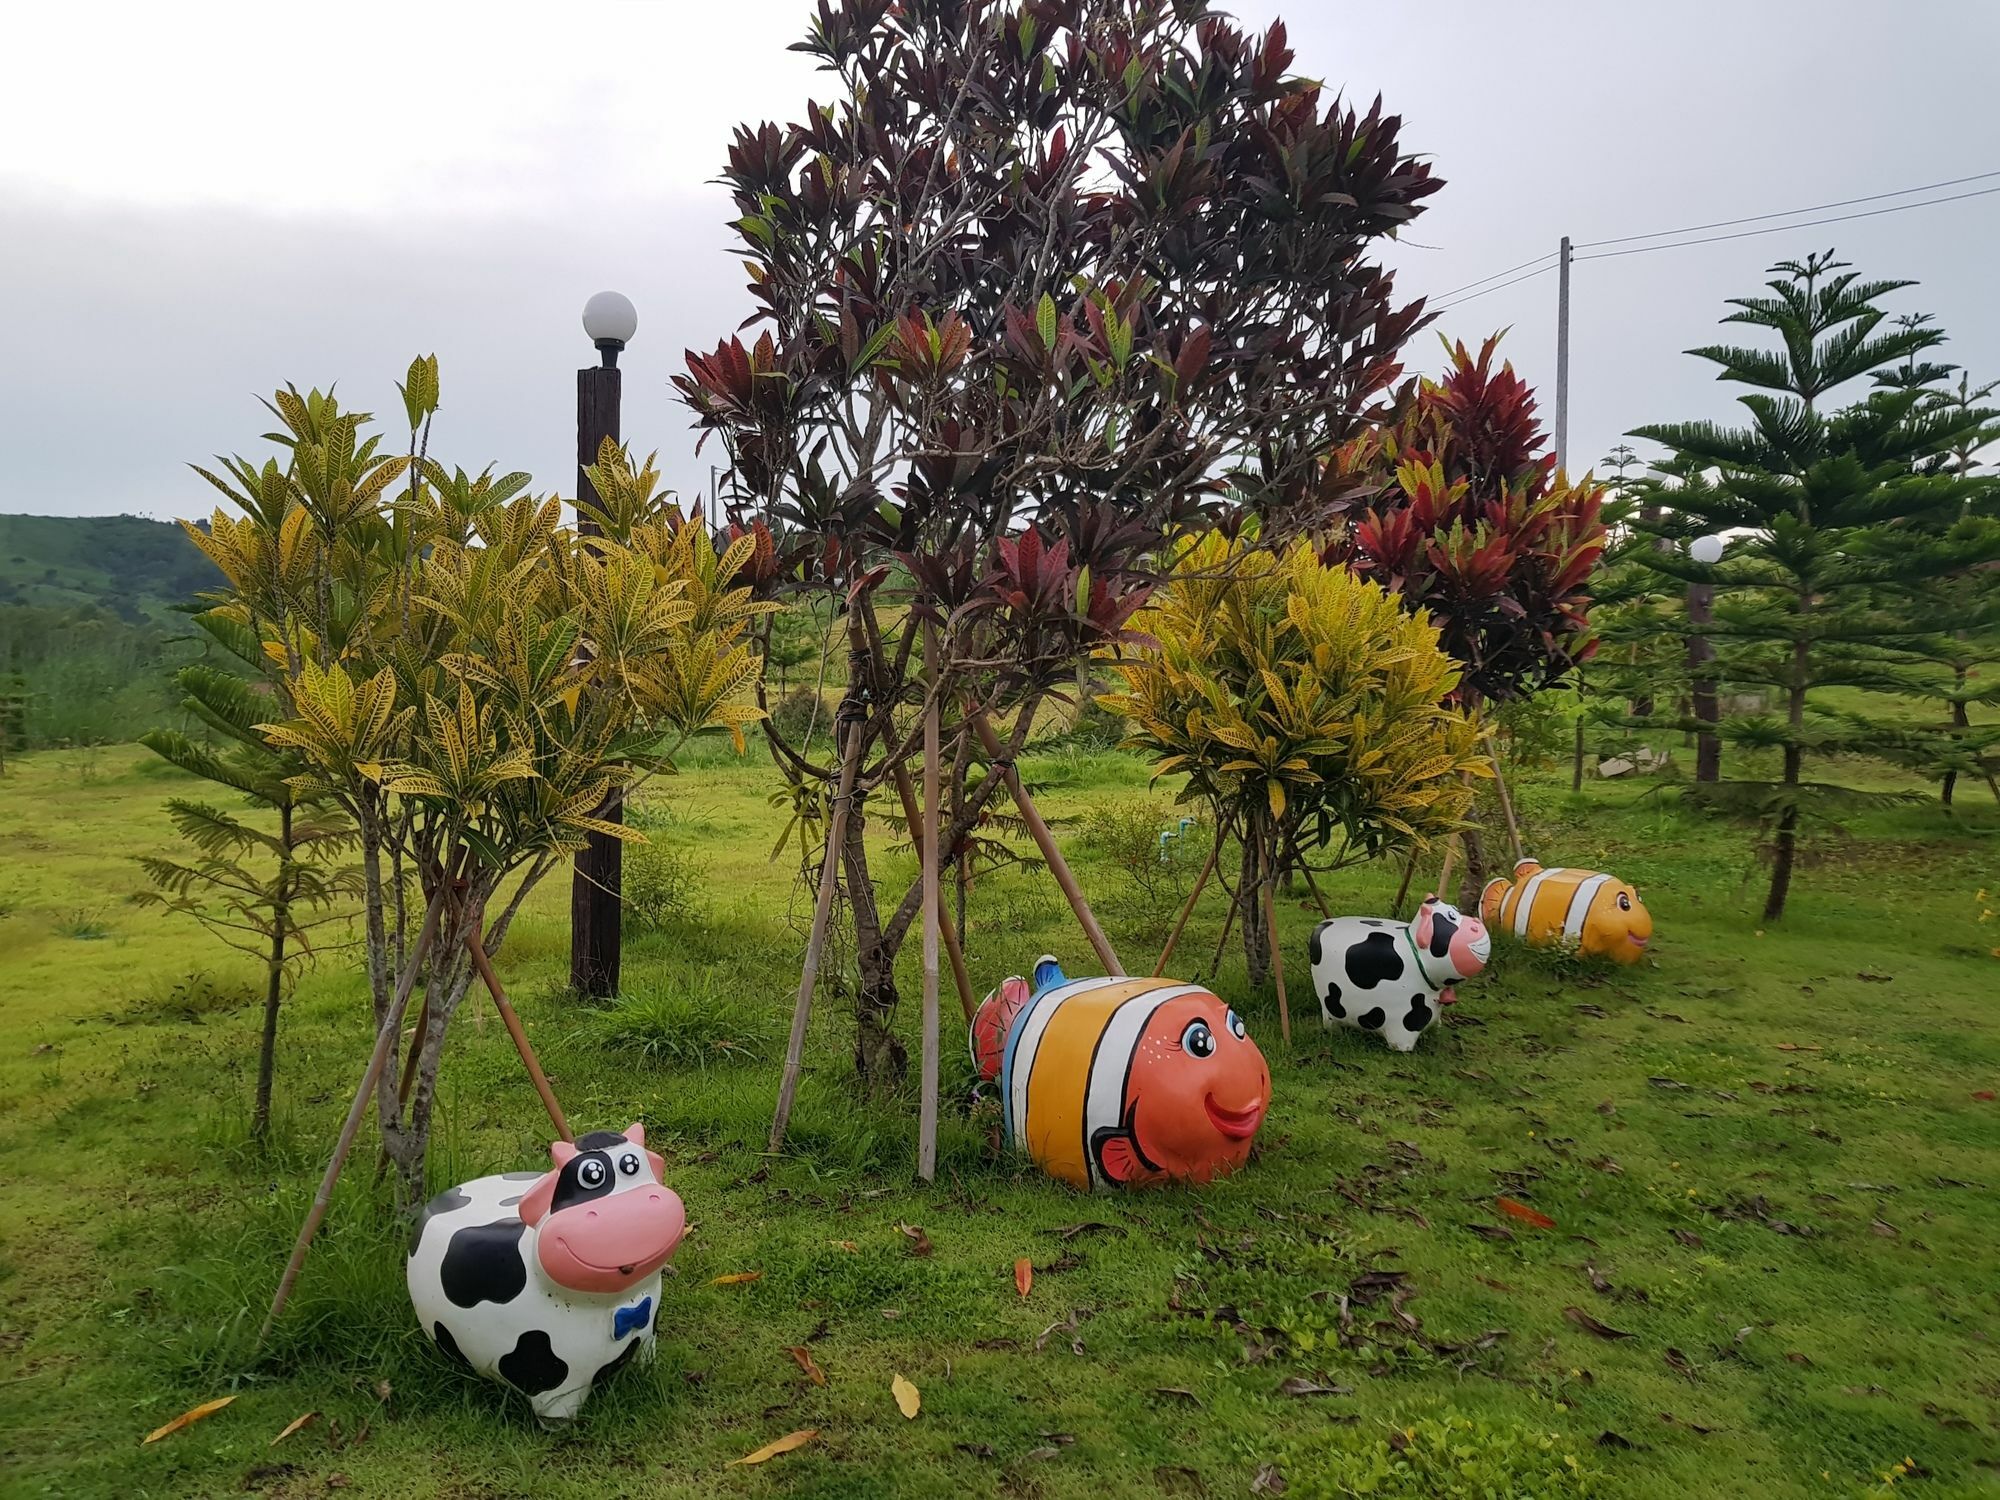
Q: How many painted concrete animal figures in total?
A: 4